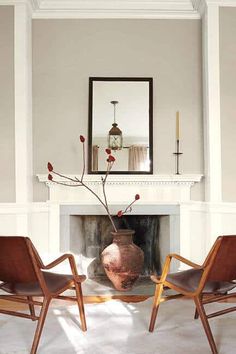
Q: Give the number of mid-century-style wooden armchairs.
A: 2